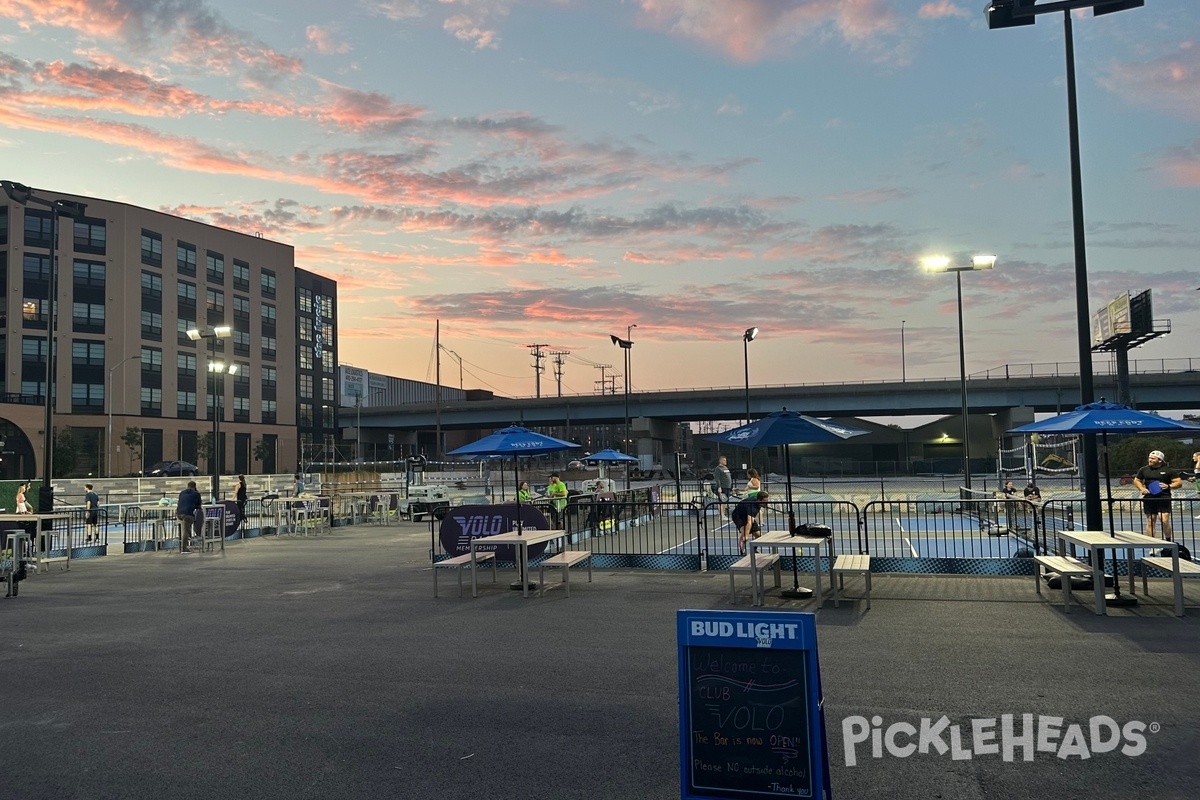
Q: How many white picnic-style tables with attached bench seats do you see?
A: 3